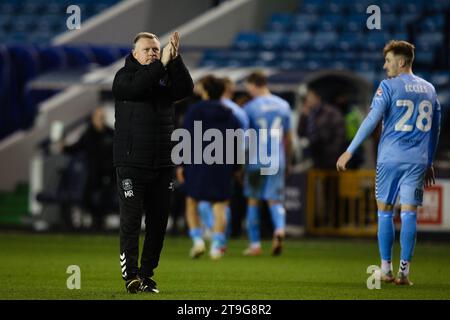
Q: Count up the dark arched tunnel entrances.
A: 1